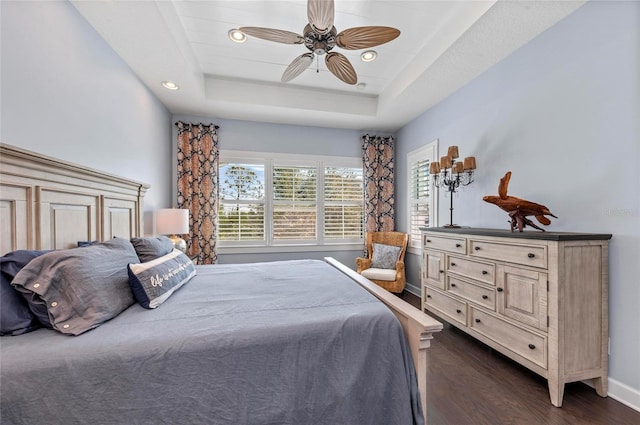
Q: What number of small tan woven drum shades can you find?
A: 5